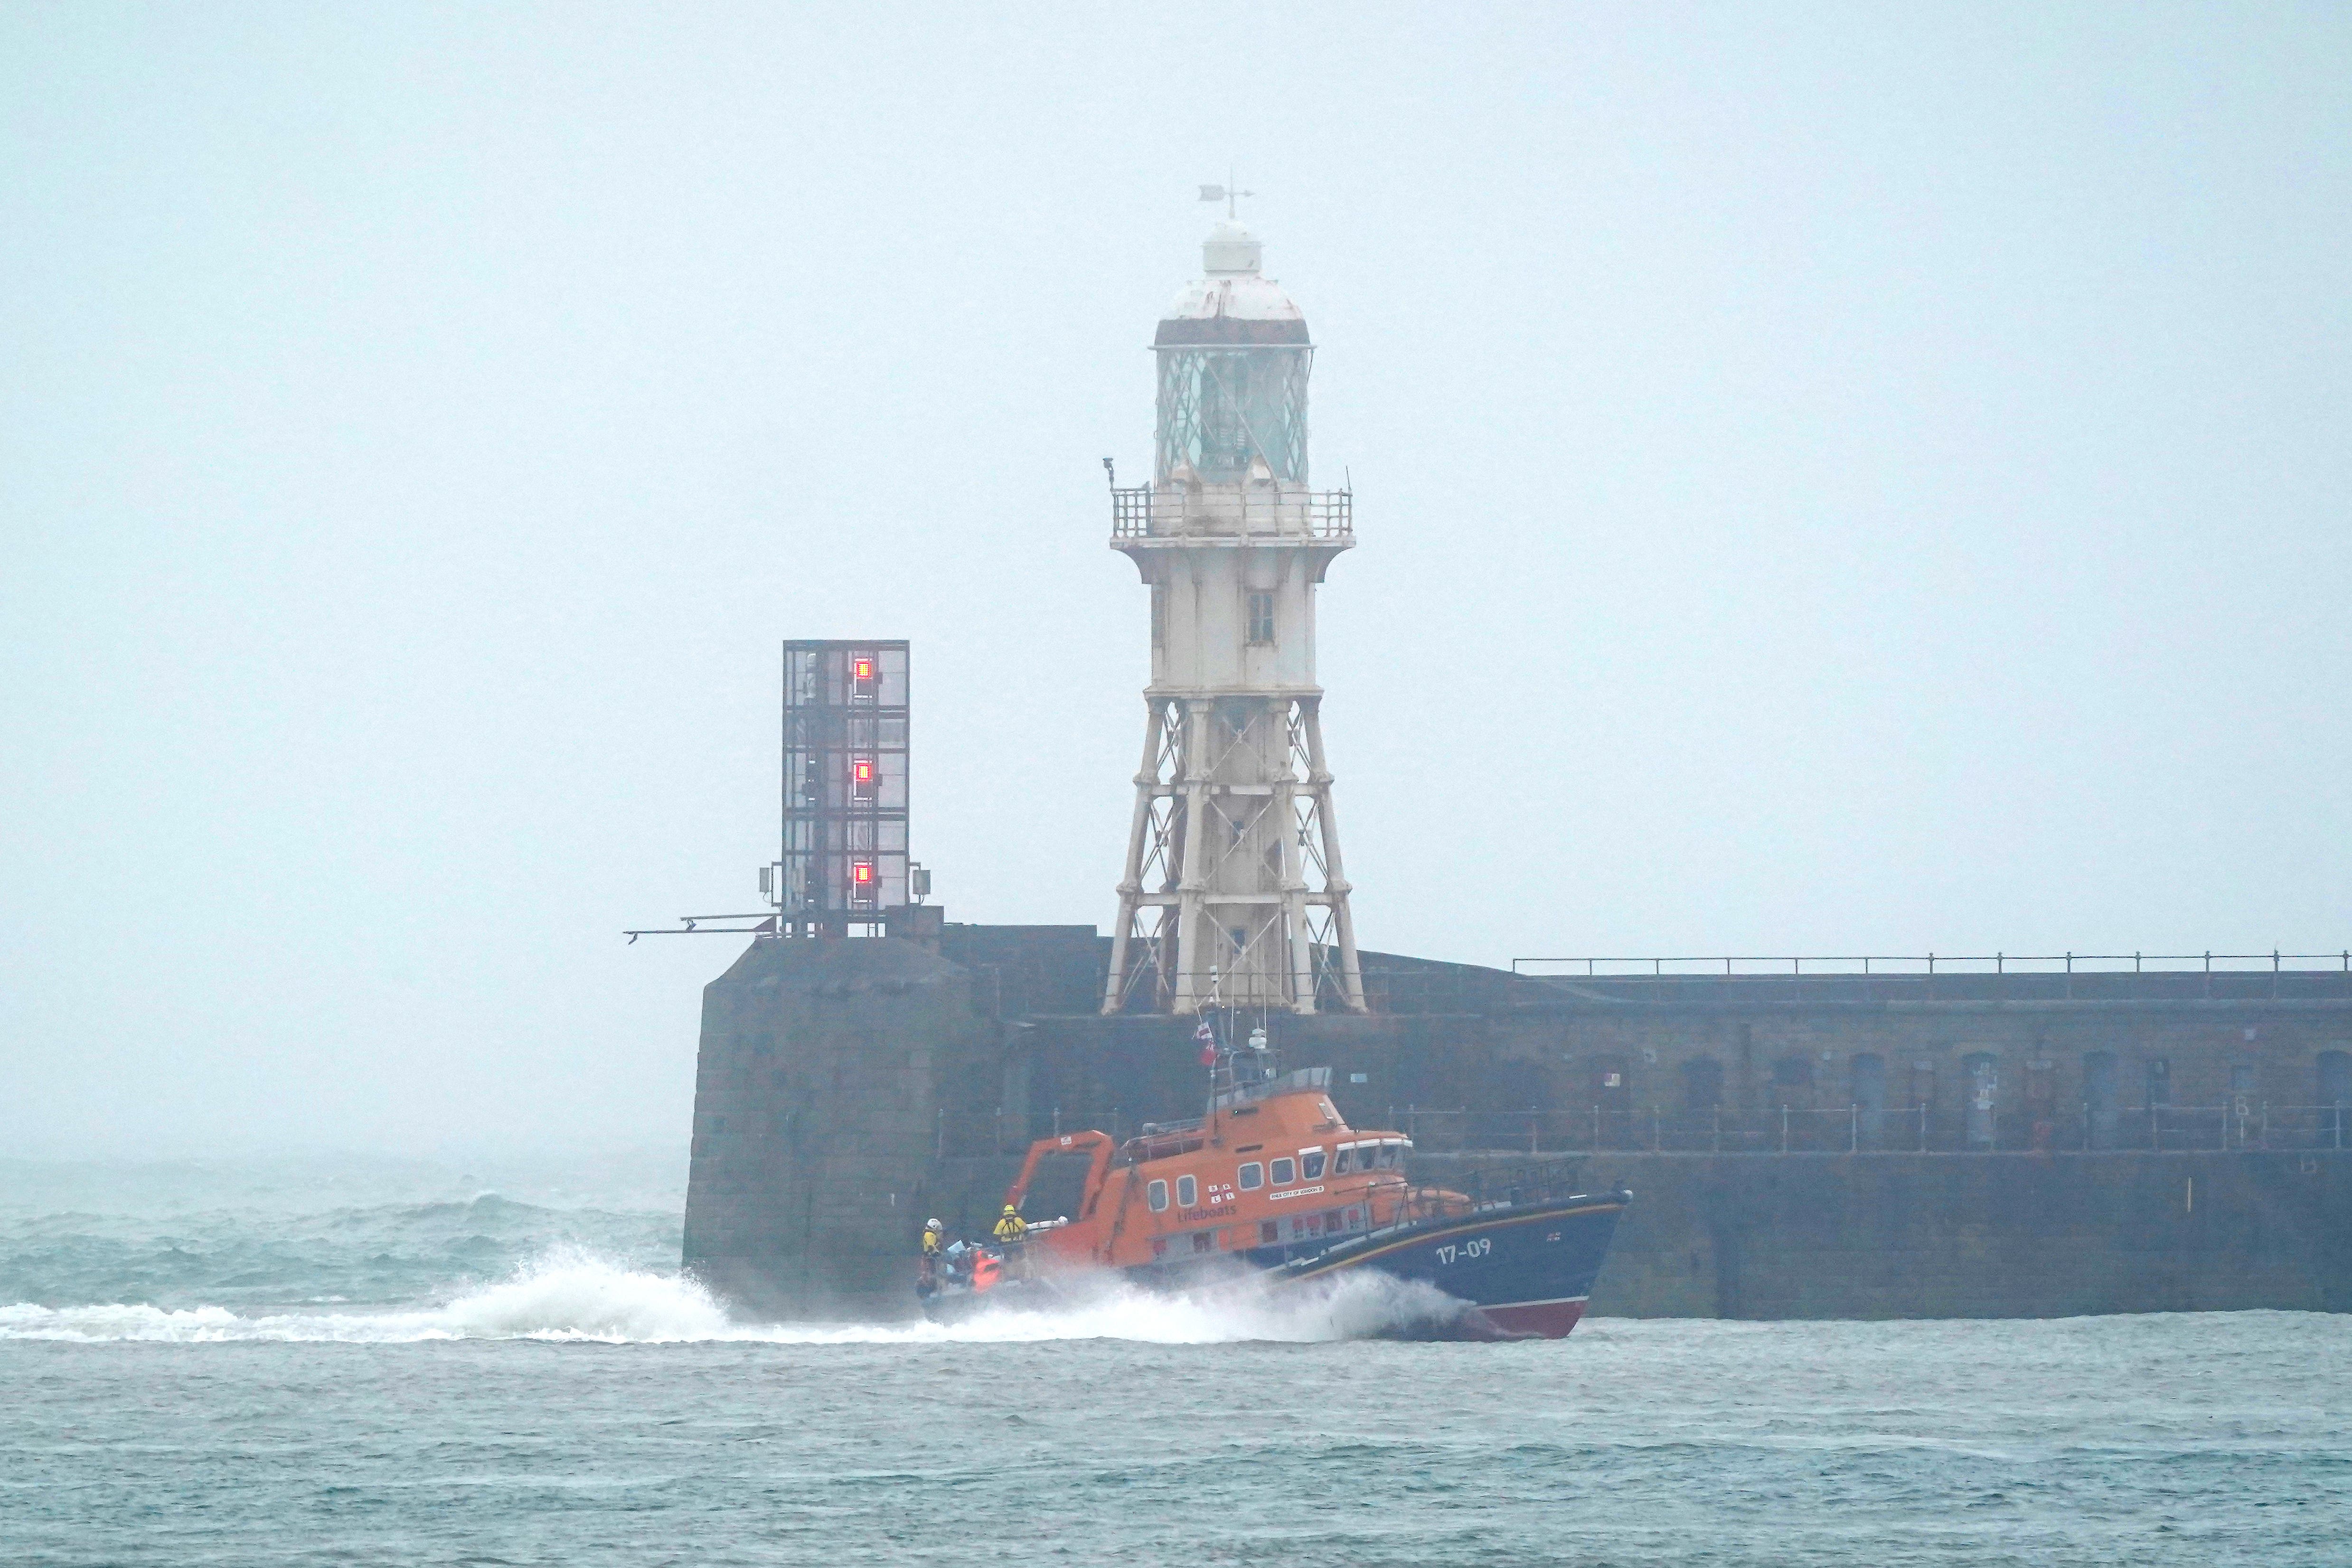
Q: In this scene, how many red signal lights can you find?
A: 3